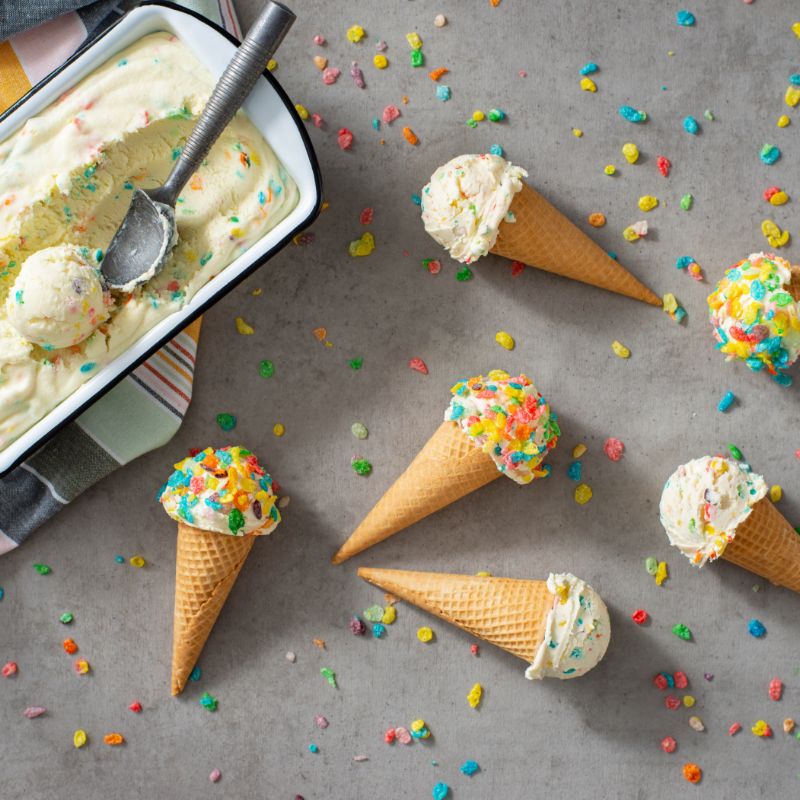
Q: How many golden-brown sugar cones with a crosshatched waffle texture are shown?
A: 6